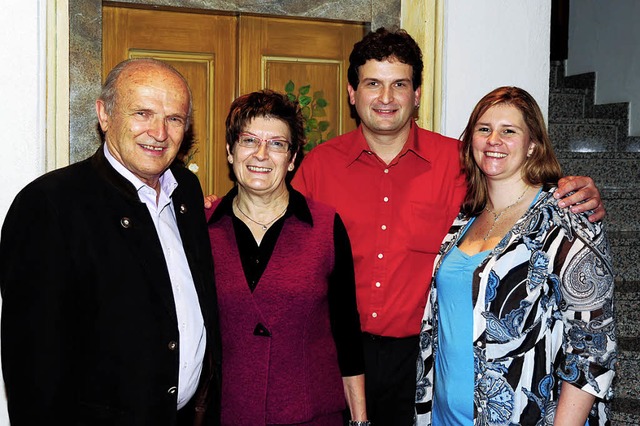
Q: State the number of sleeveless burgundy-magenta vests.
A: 1